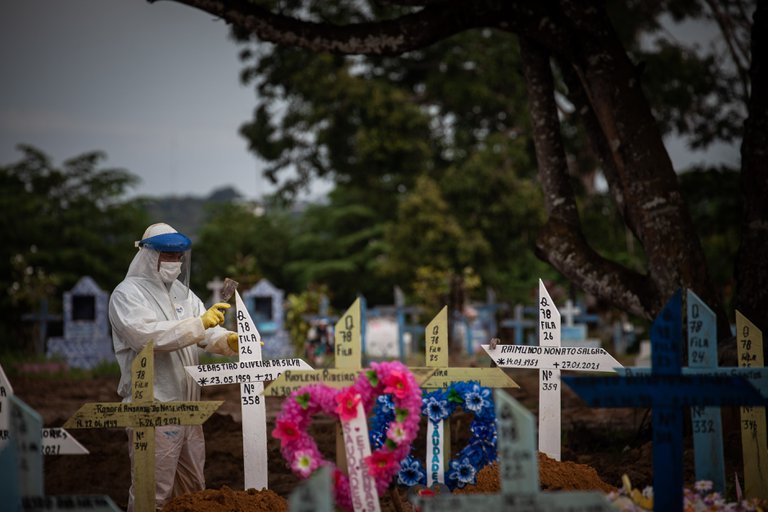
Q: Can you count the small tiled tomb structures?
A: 2